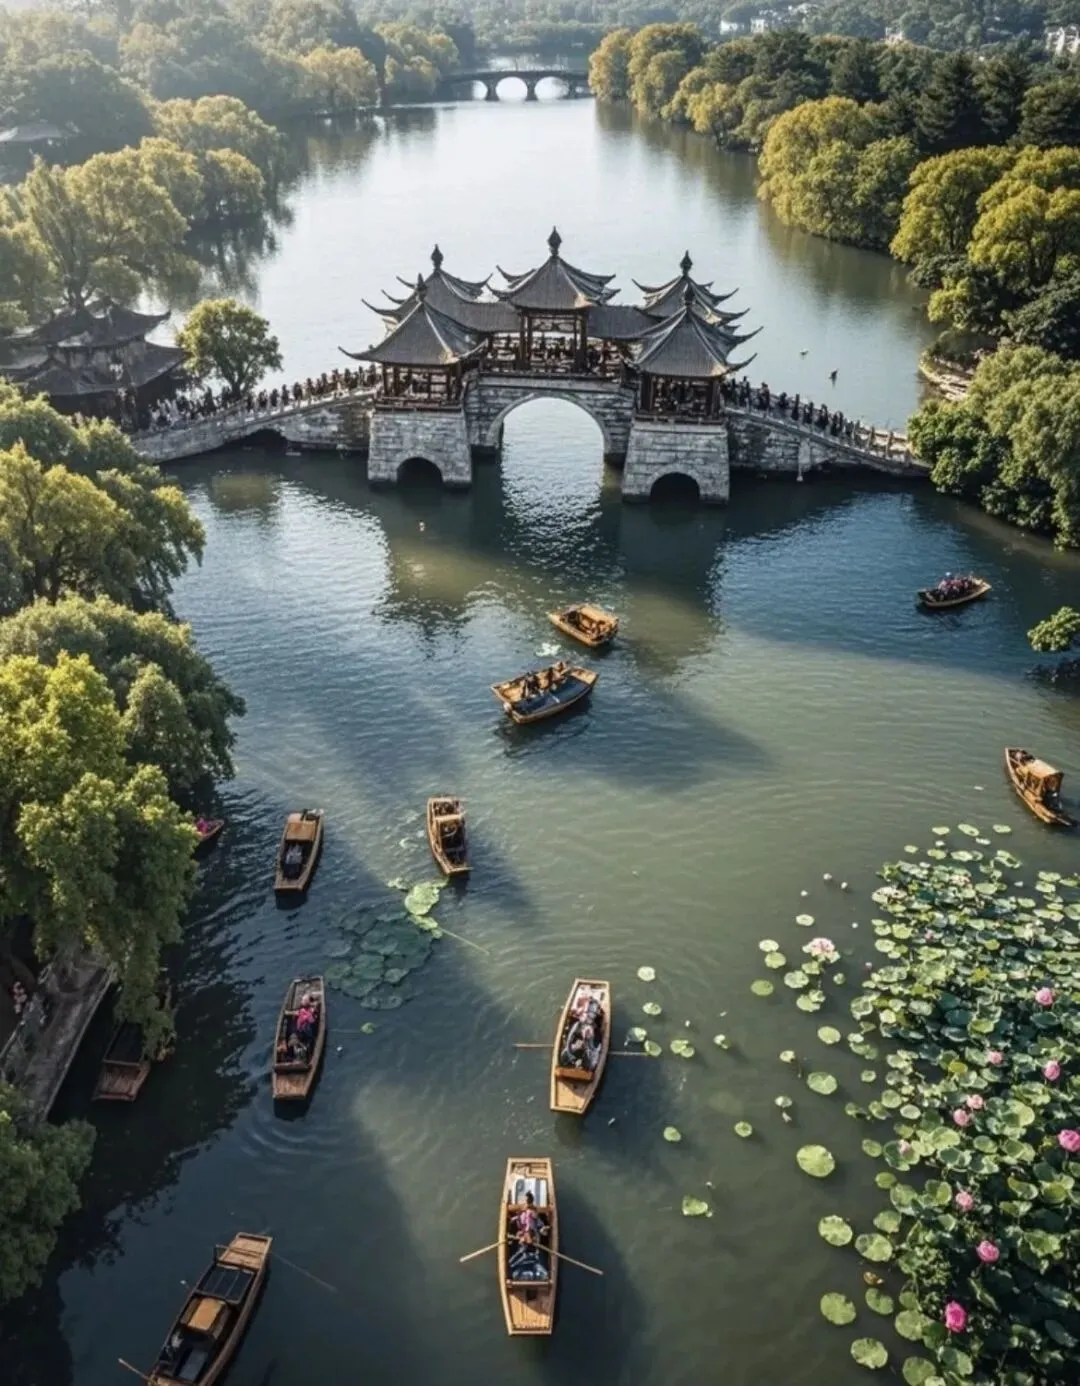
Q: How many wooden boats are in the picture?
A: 12